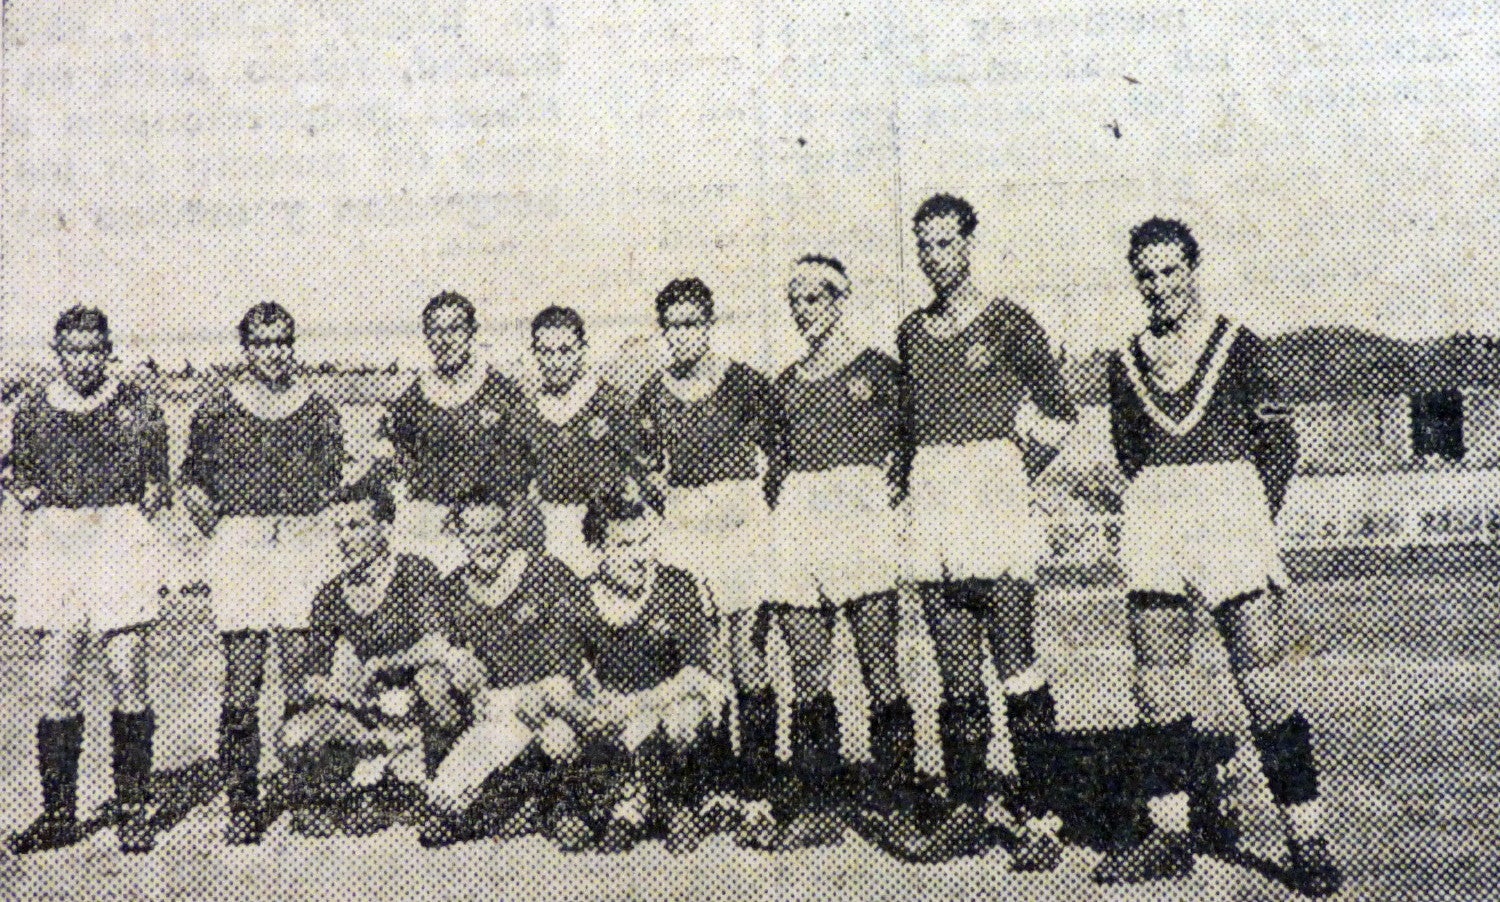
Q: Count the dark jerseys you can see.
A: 11